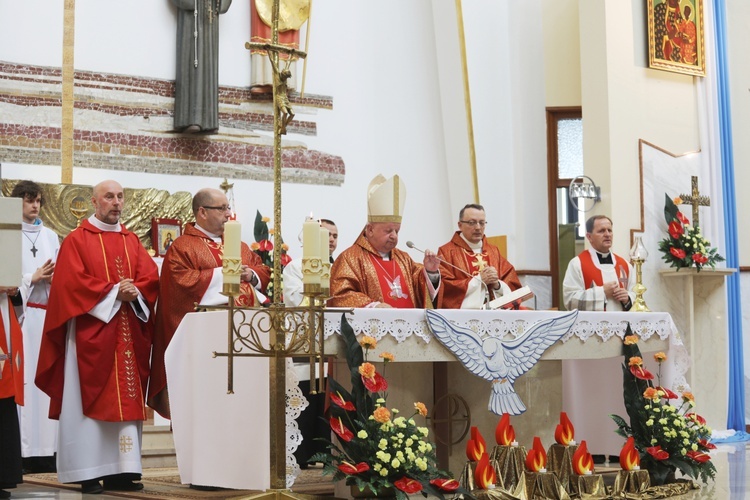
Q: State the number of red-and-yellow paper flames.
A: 7